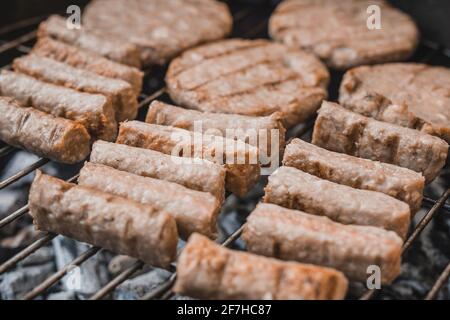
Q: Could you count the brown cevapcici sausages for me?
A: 15